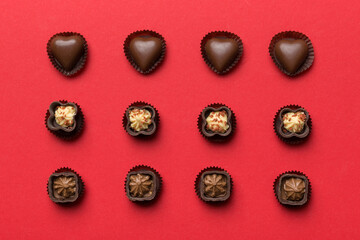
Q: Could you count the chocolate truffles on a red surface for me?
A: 12